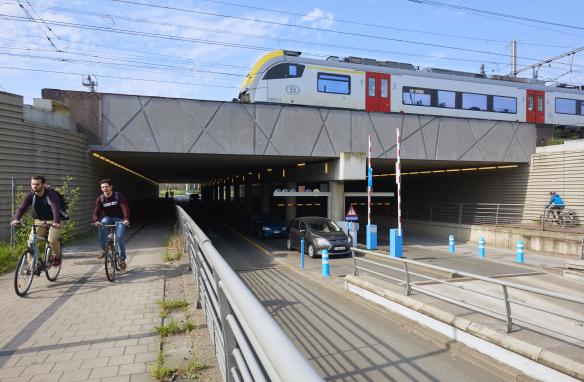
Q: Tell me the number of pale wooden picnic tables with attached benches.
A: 0